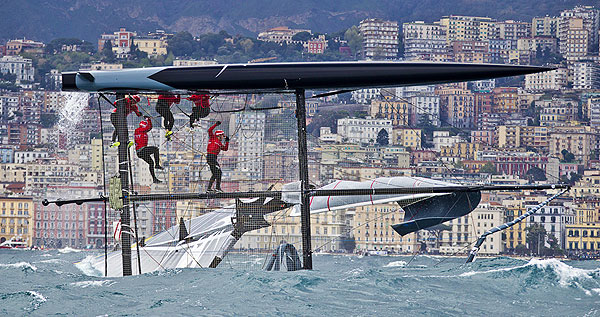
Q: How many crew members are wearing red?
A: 5